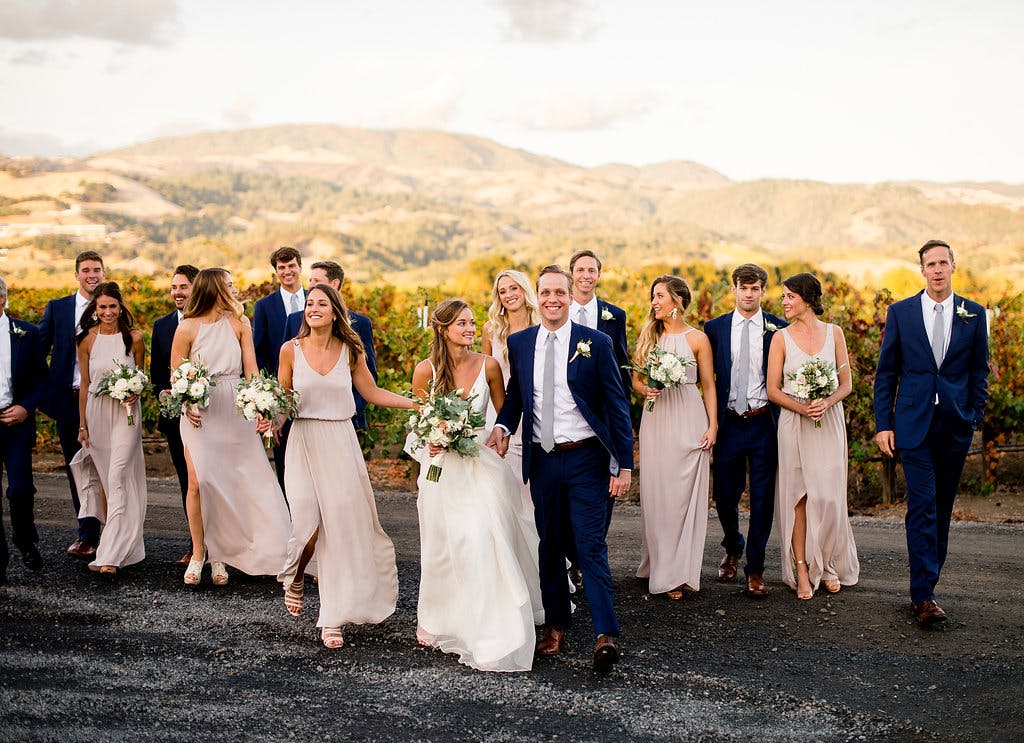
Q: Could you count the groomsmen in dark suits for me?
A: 8